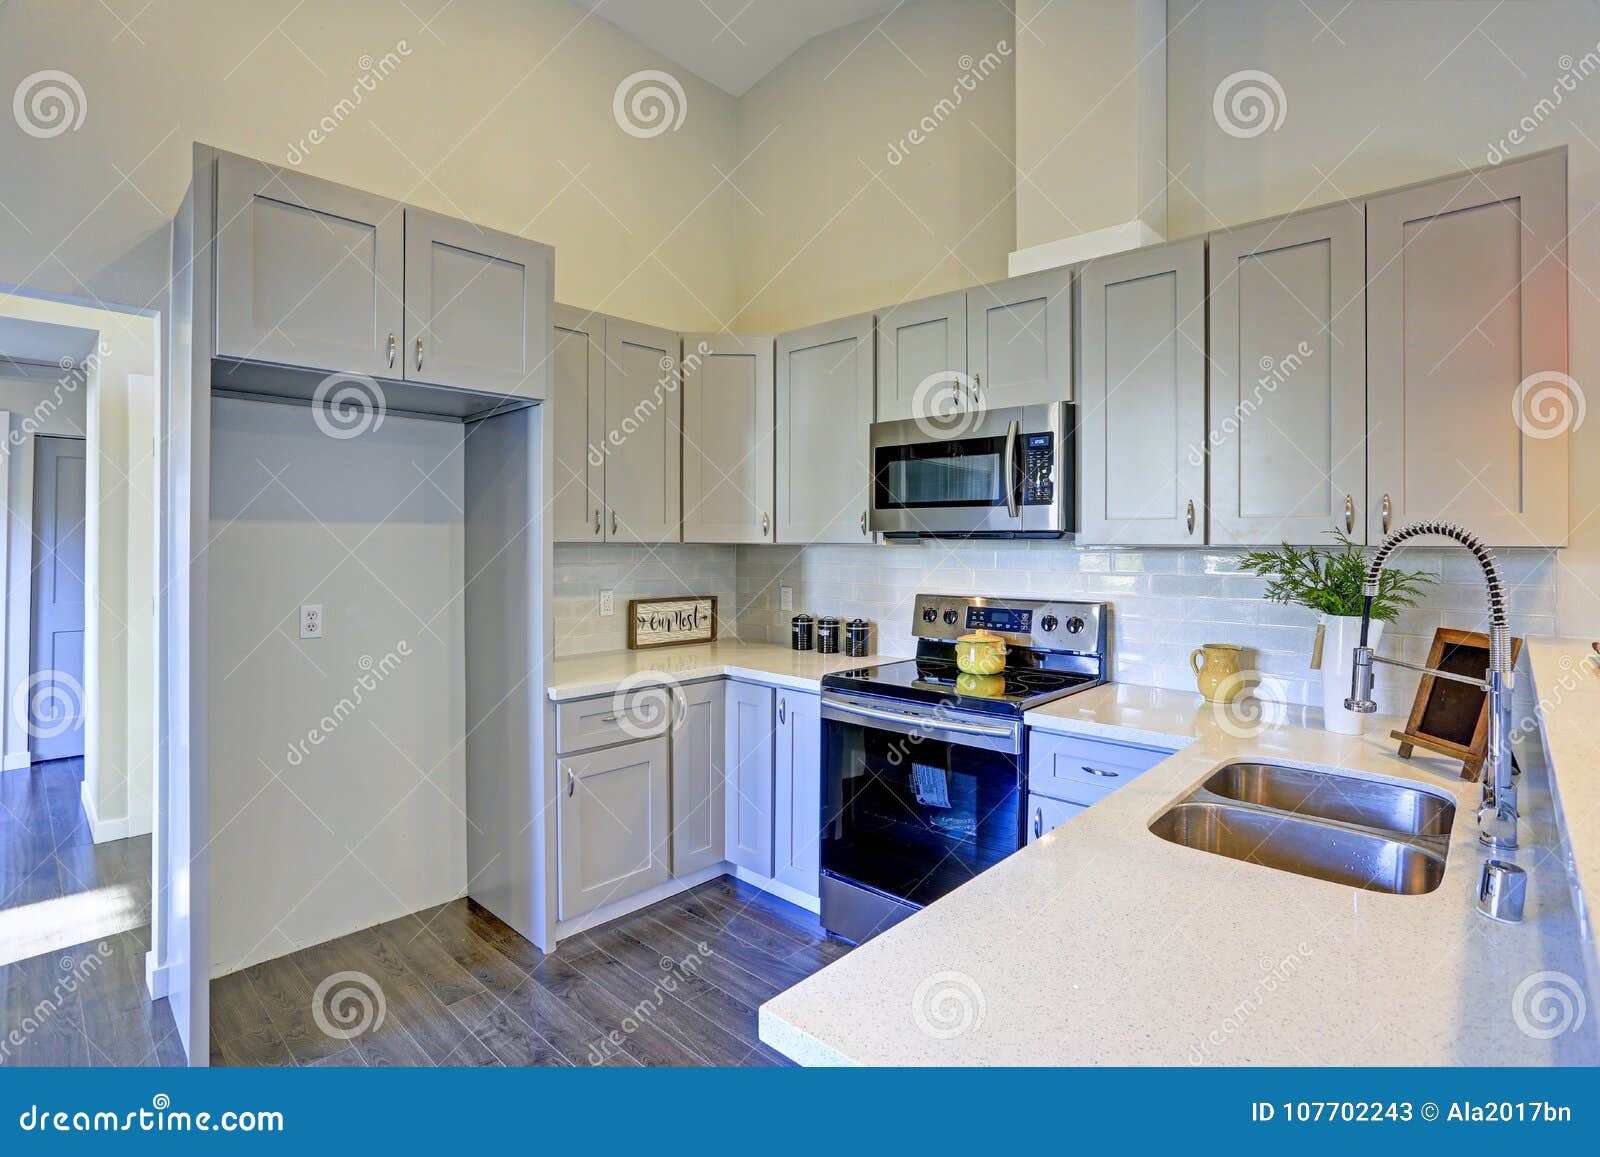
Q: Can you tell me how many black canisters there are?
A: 3